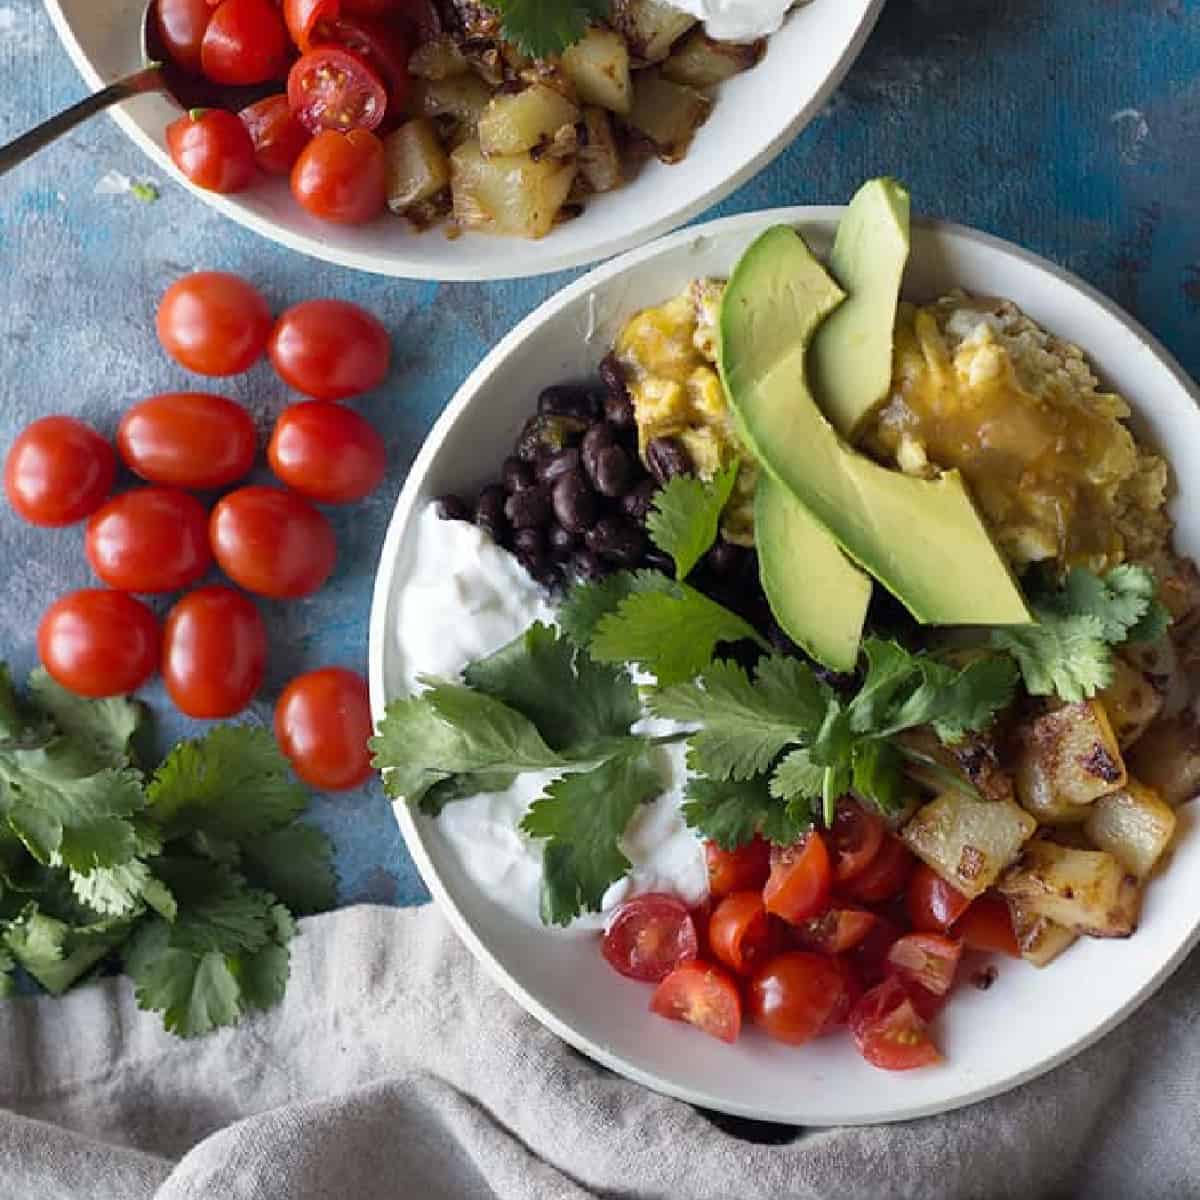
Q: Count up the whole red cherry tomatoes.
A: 10